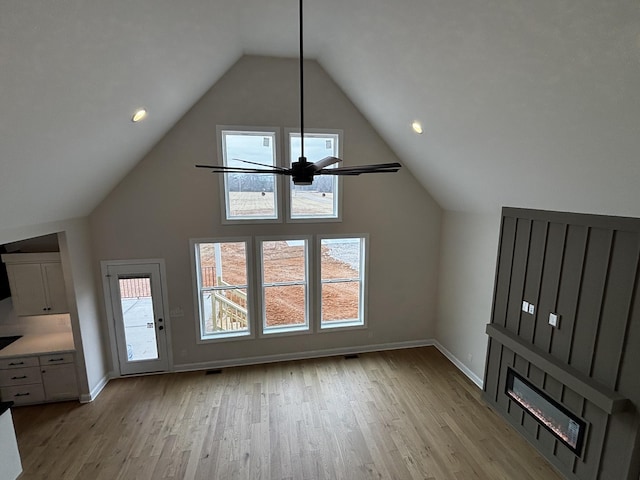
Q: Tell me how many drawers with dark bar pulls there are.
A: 4